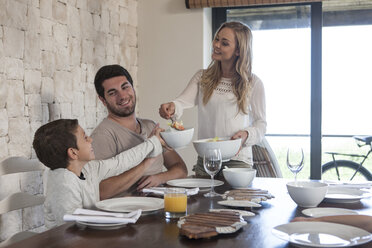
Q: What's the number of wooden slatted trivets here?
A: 2